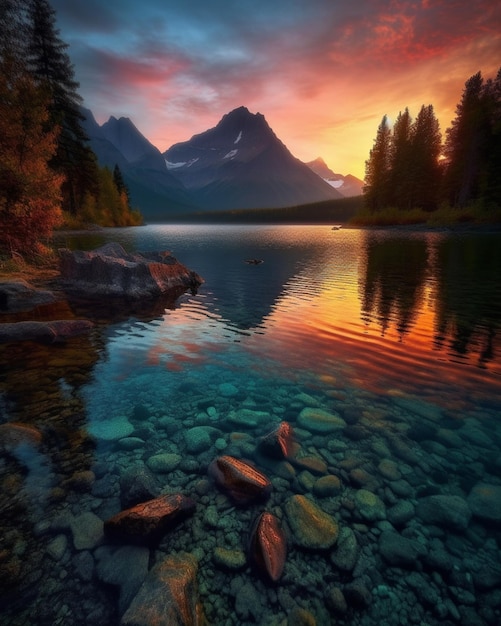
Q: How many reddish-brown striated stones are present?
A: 4